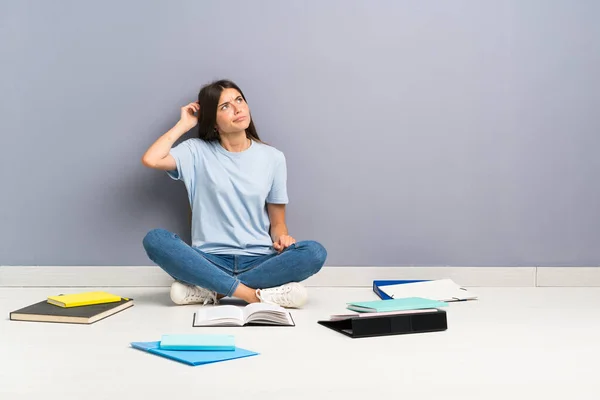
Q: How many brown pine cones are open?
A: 0